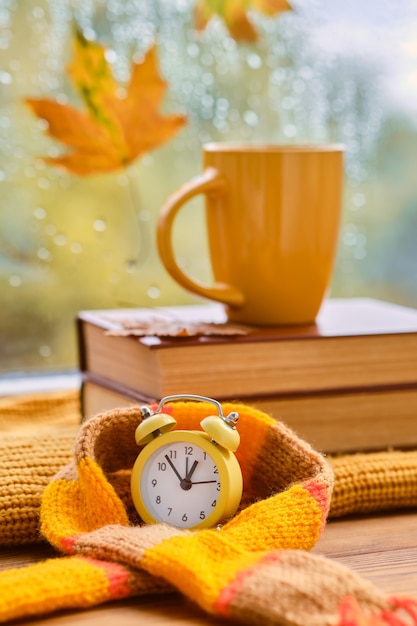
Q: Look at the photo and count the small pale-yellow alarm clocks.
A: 1